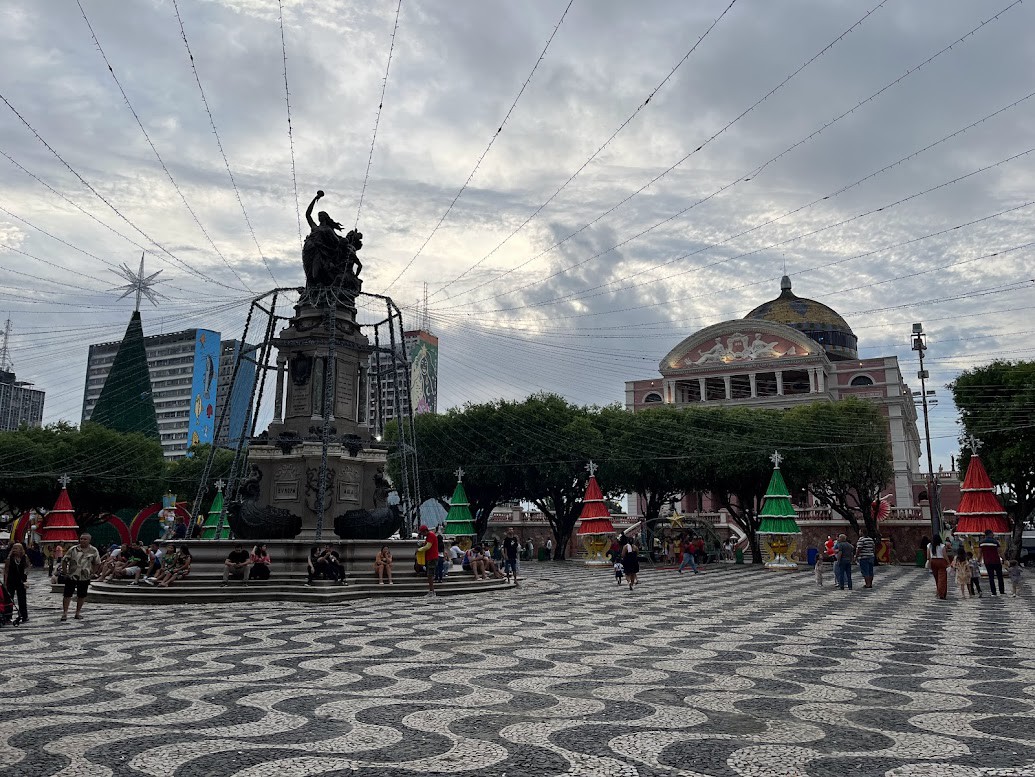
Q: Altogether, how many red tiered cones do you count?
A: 3